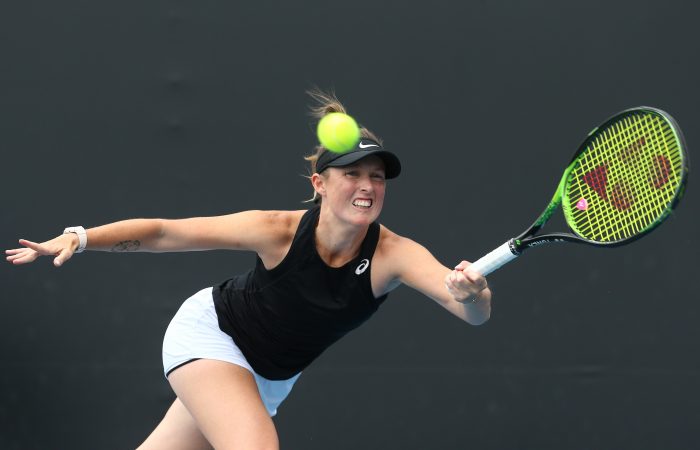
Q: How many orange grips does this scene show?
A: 0